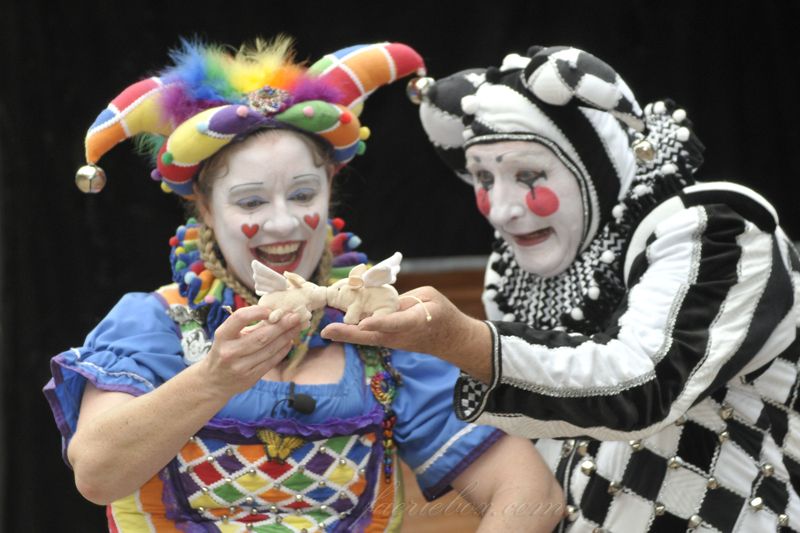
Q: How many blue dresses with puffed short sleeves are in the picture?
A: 1